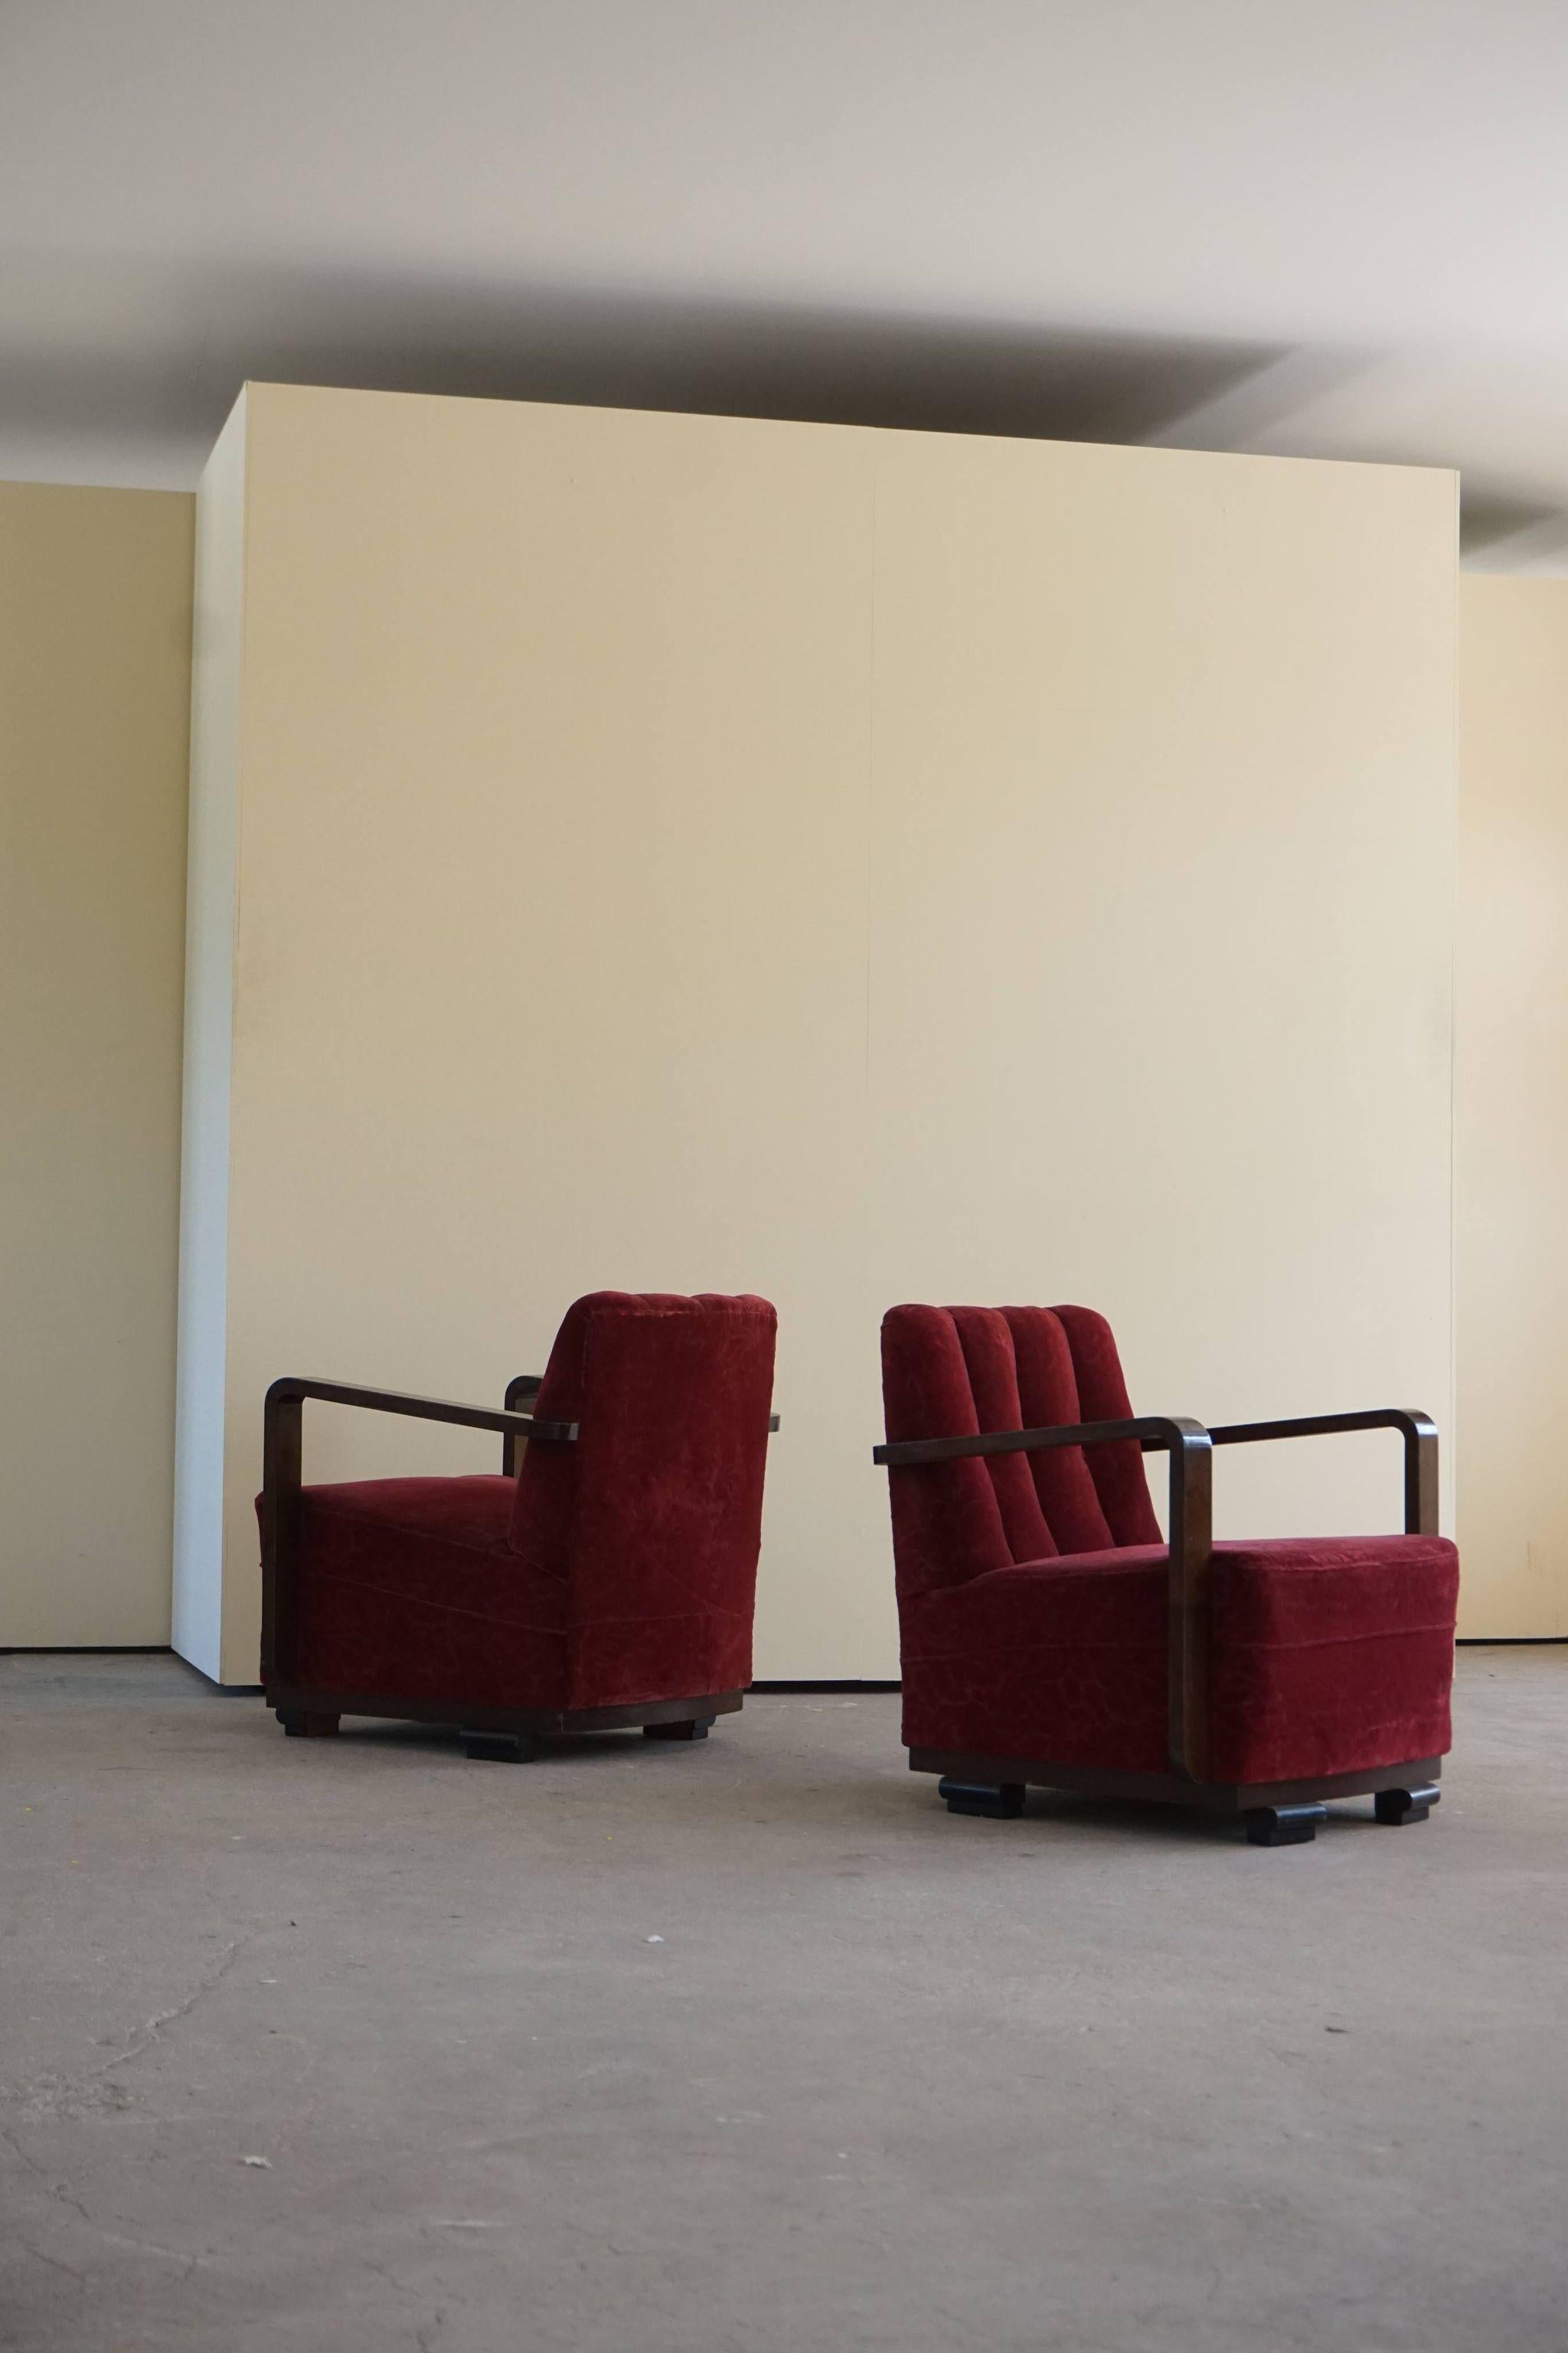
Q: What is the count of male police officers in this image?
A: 0